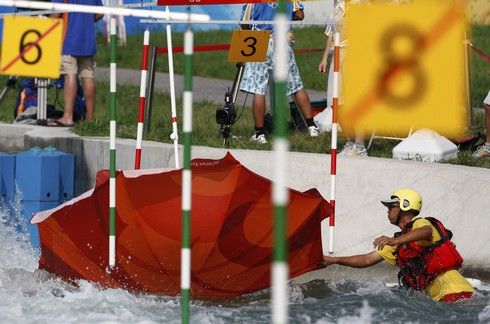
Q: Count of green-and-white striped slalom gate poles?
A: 3